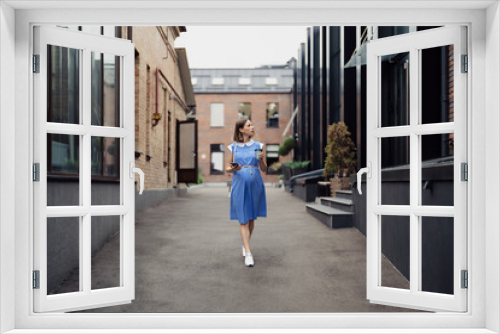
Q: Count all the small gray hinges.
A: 6